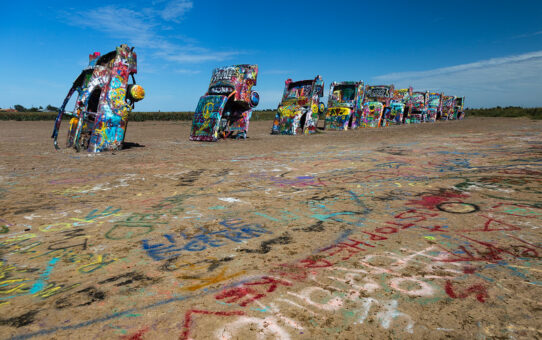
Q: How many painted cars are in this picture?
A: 10